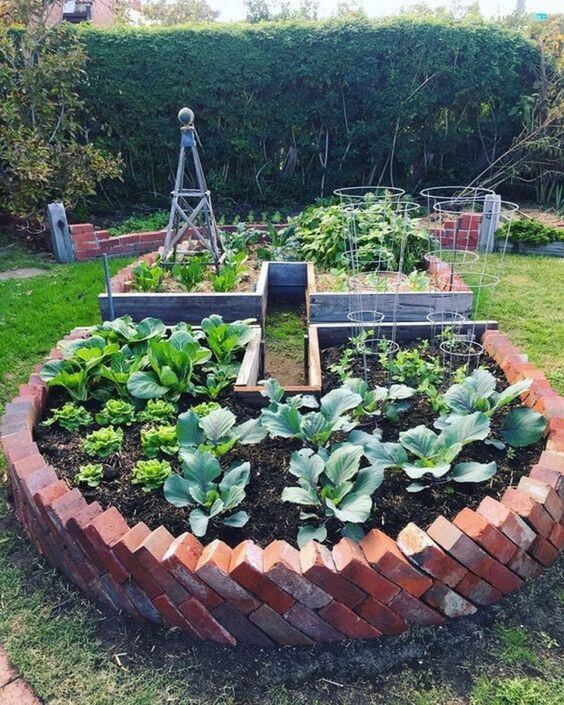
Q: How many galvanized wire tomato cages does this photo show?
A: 4